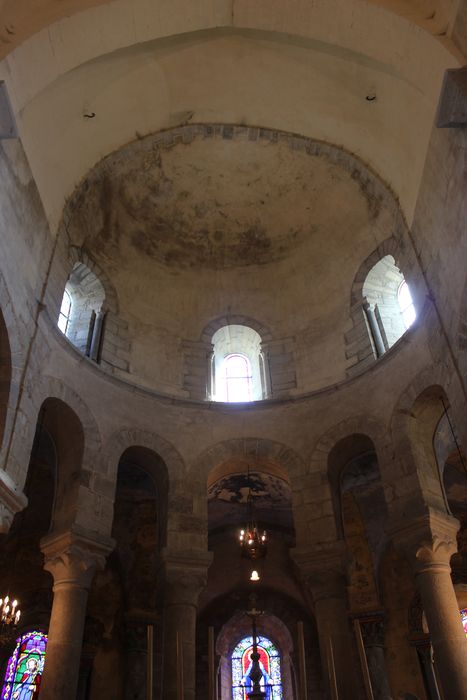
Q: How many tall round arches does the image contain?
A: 5